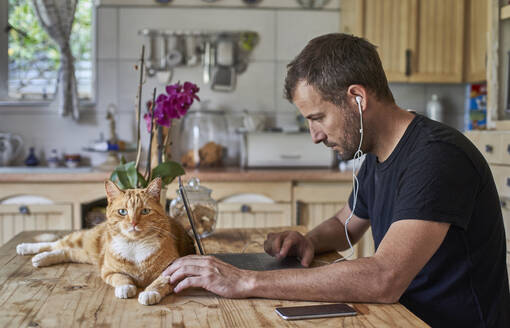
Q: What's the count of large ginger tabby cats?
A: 1